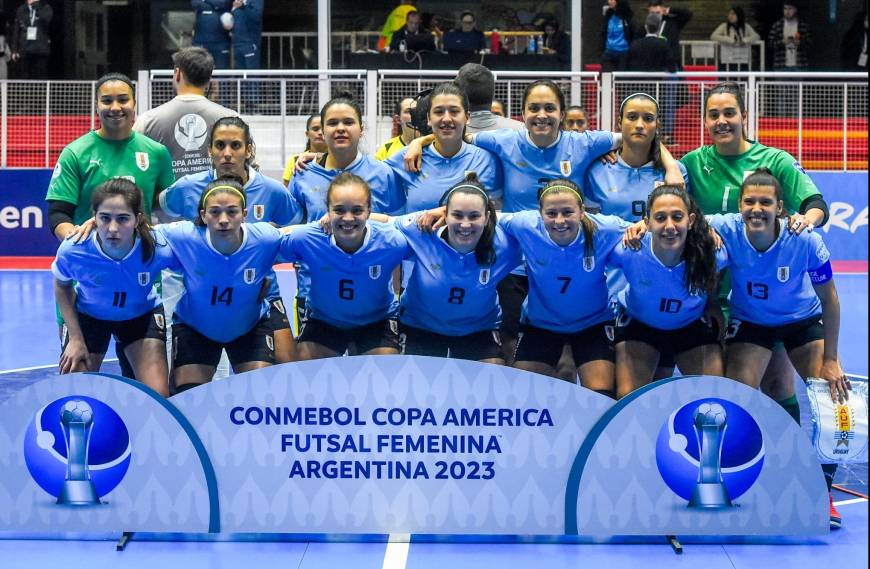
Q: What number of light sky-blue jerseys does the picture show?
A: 12